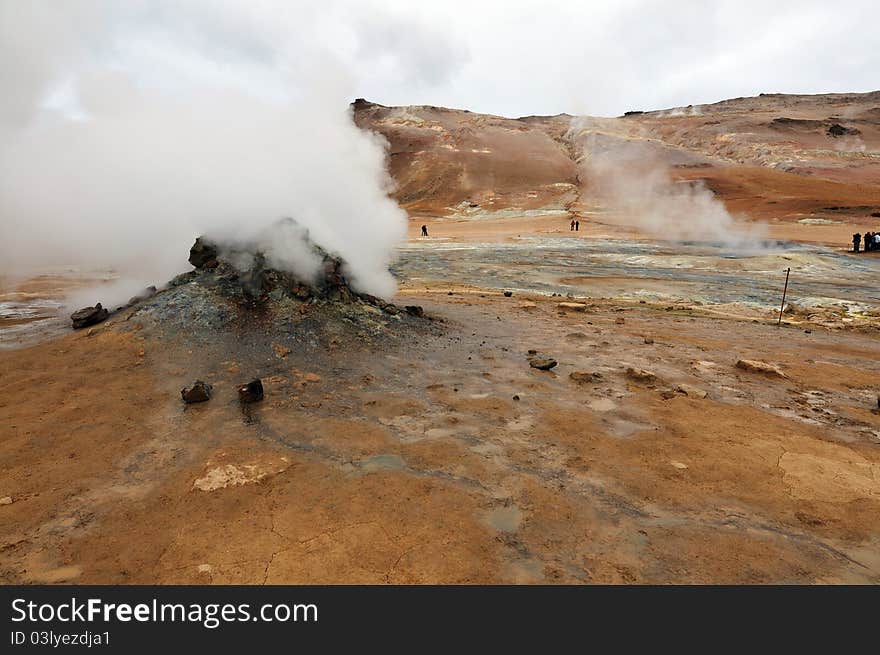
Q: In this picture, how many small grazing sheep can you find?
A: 0